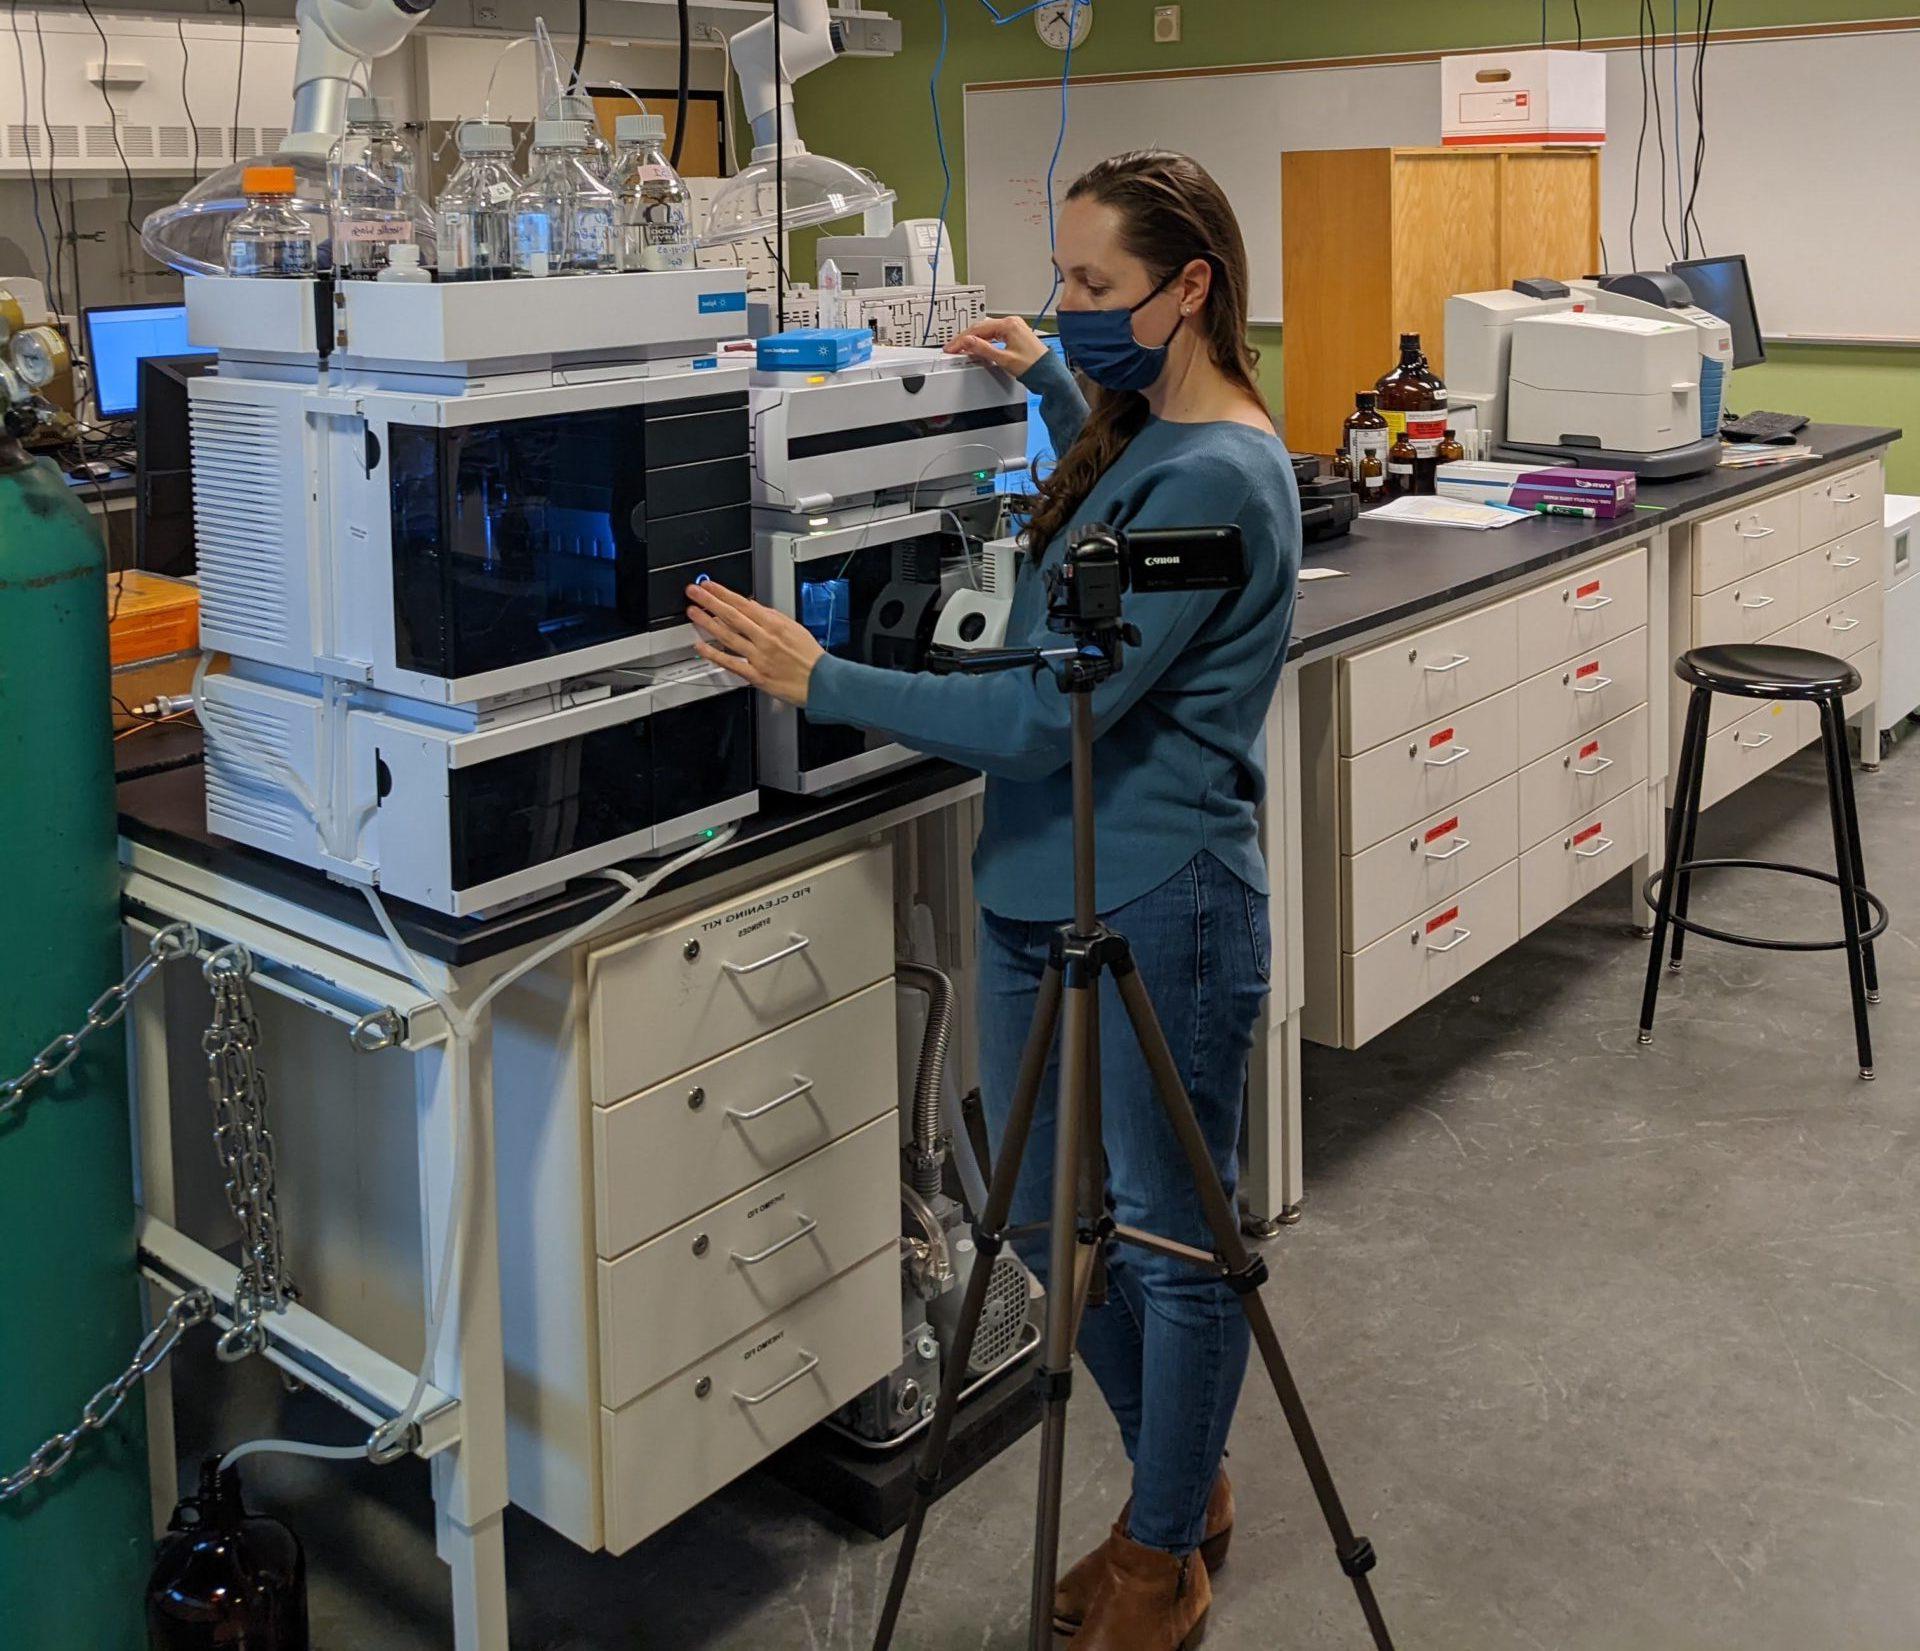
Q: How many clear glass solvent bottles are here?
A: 6